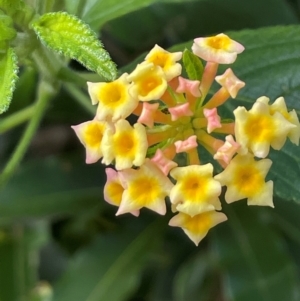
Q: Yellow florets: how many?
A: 13